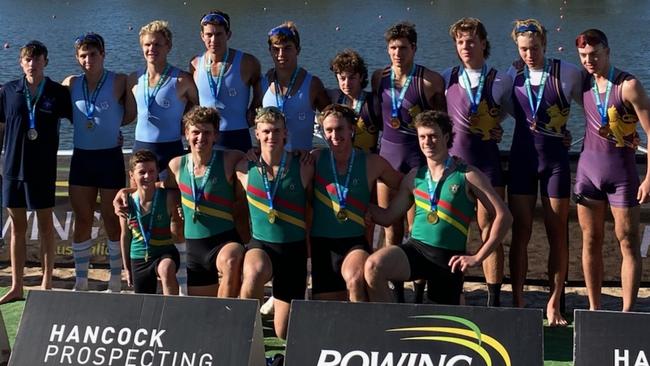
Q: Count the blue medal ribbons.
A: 15